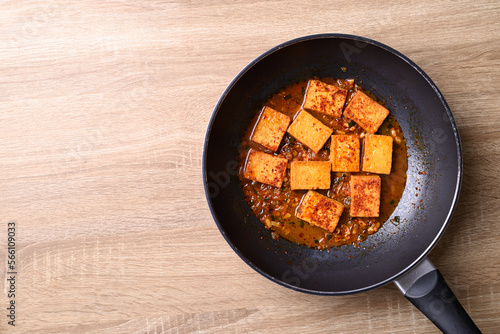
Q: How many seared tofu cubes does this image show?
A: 10